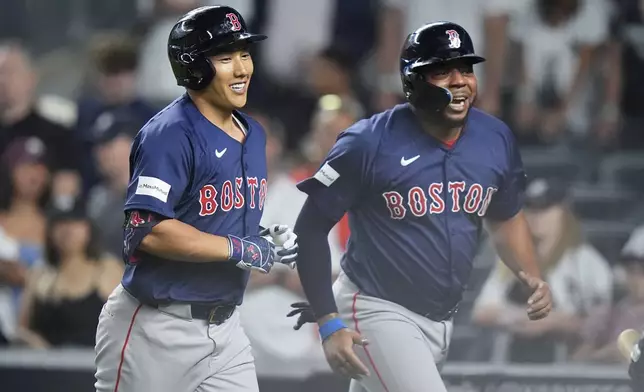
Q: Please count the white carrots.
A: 0